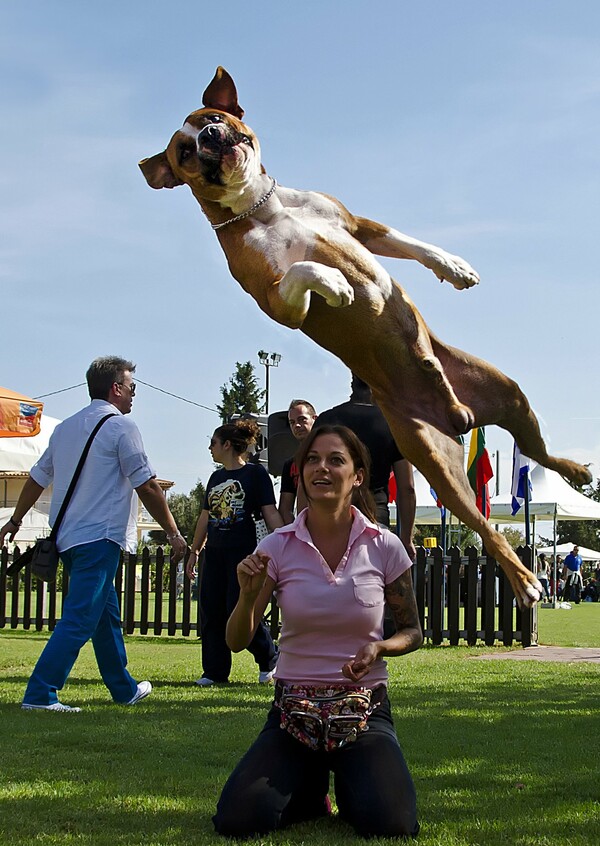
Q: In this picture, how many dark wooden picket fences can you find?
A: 1